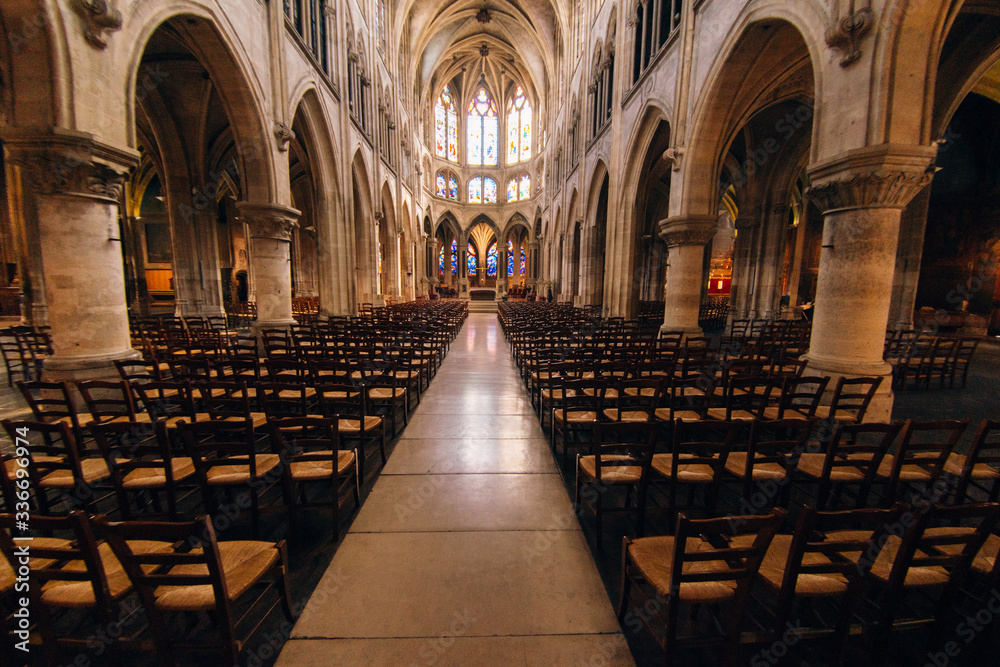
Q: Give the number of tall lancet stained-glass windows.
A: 3